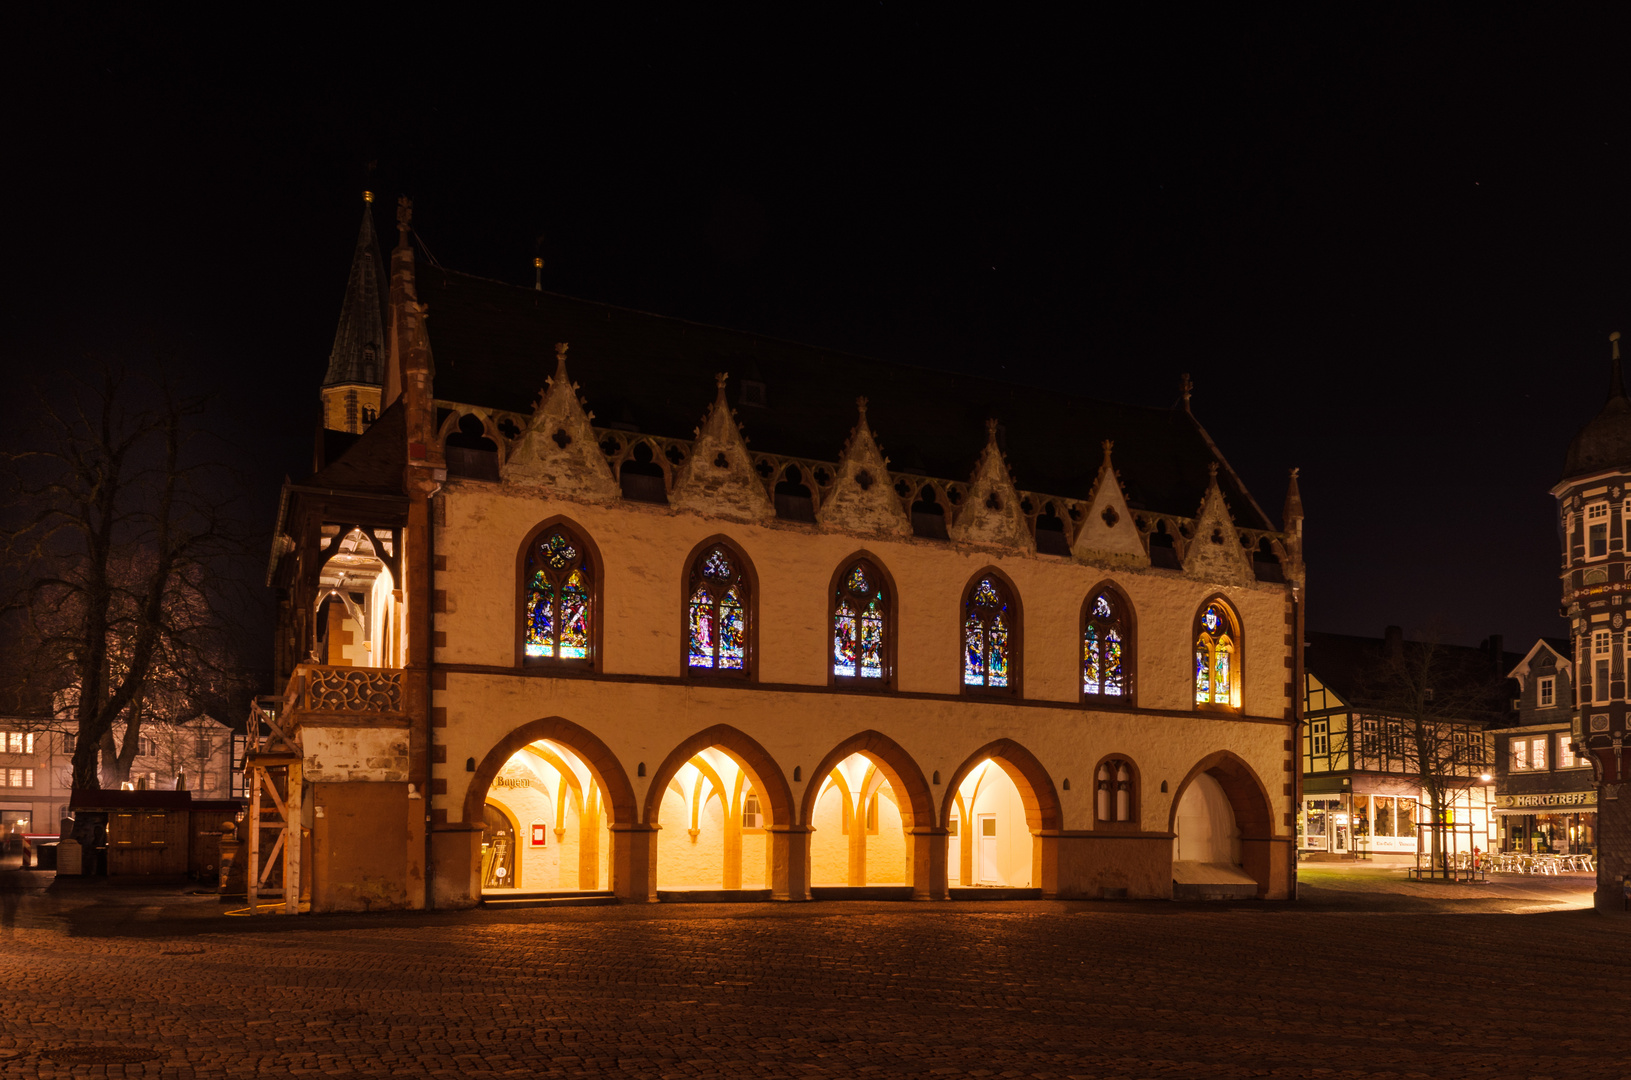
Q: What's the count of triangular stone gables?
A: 6